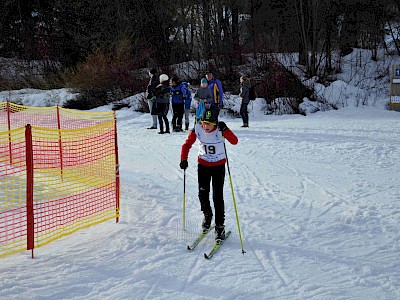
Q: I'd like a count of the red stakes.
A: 4